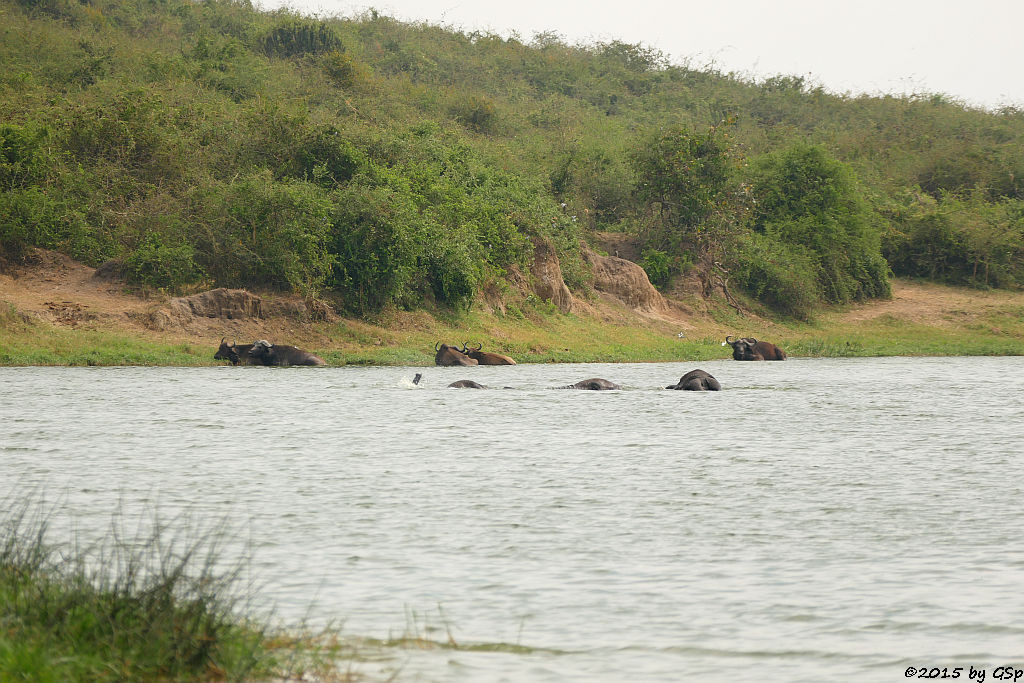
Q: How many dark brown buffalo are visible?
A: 5